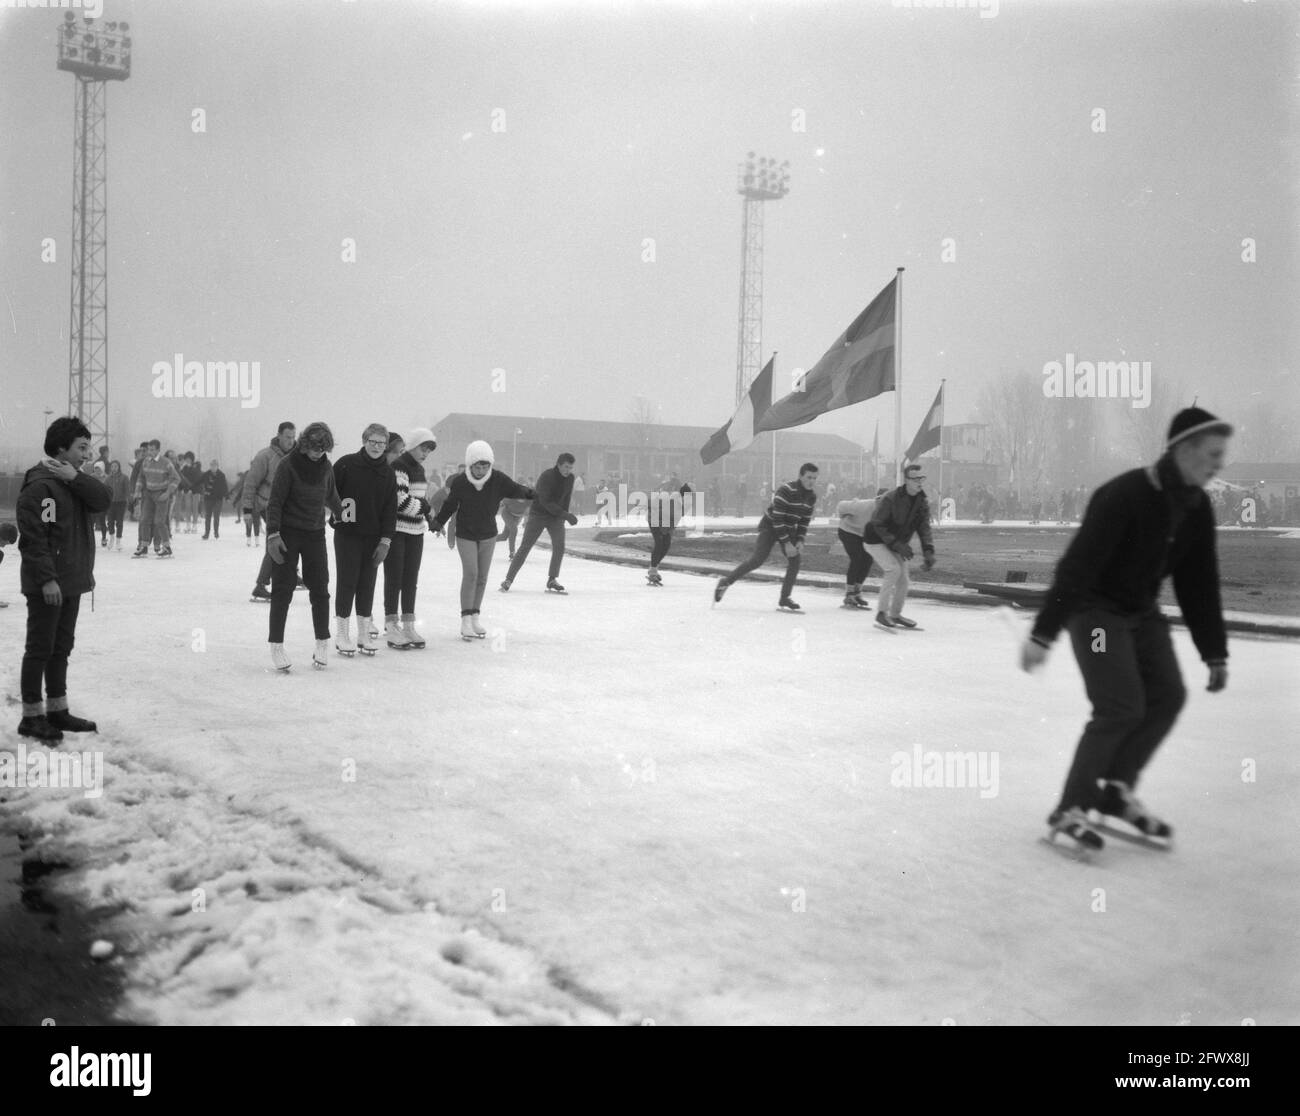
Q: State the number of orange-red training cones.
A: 0